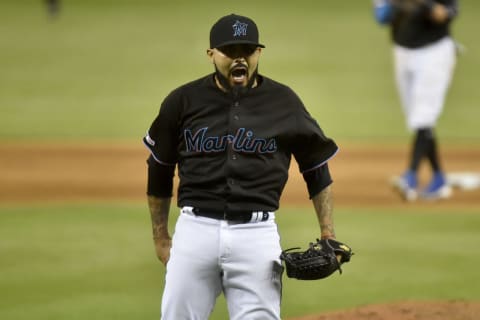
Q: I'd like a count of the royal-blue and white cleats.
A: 2